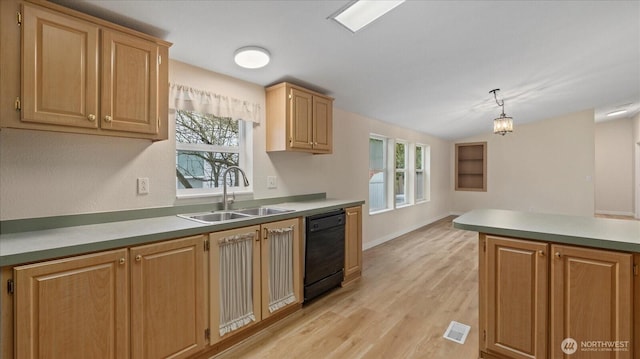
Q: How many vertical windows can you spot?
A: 3